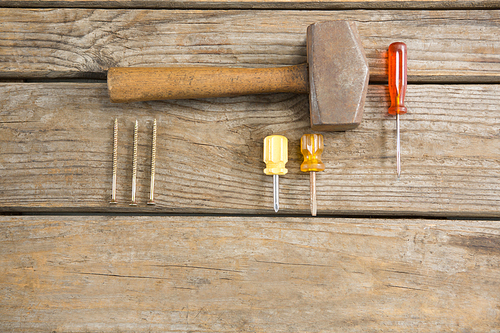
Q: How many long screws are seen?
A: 3